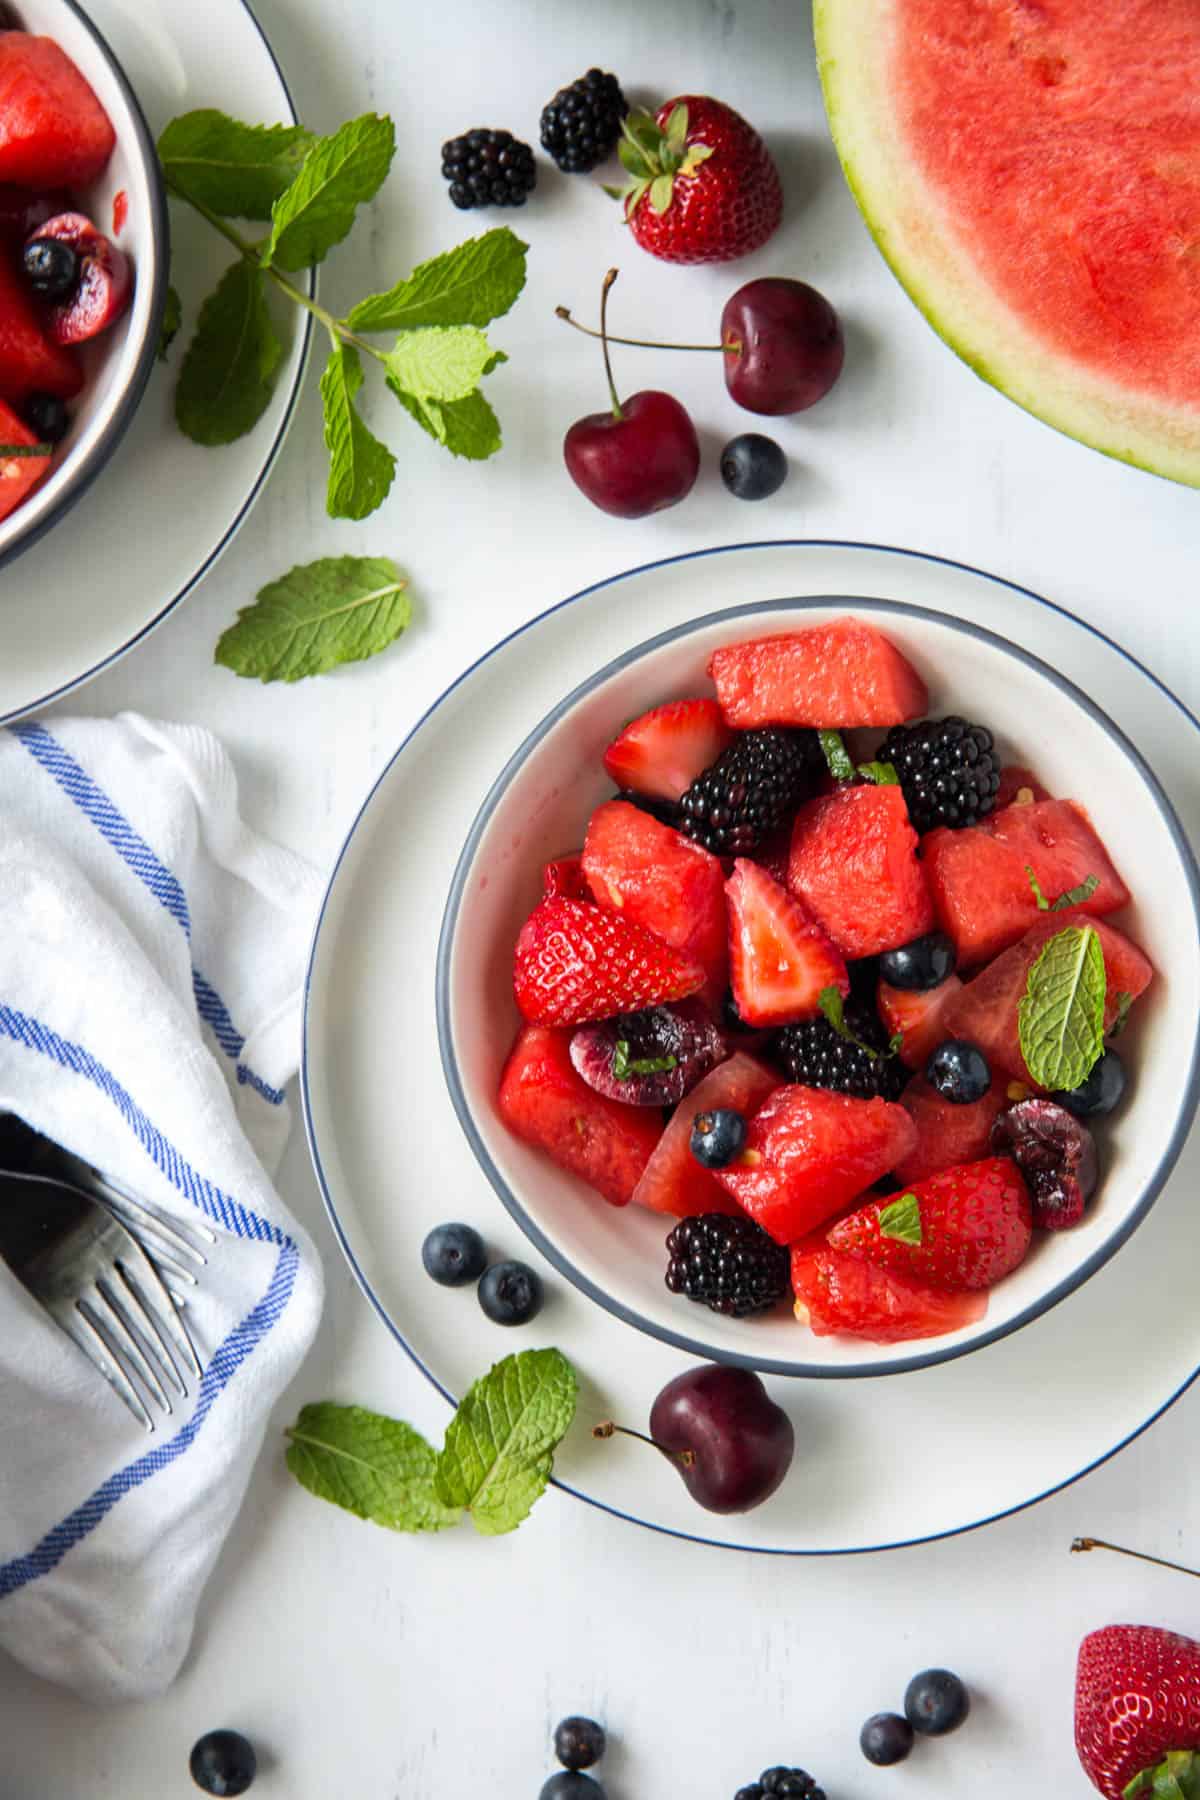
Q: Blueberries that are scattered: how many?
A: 8